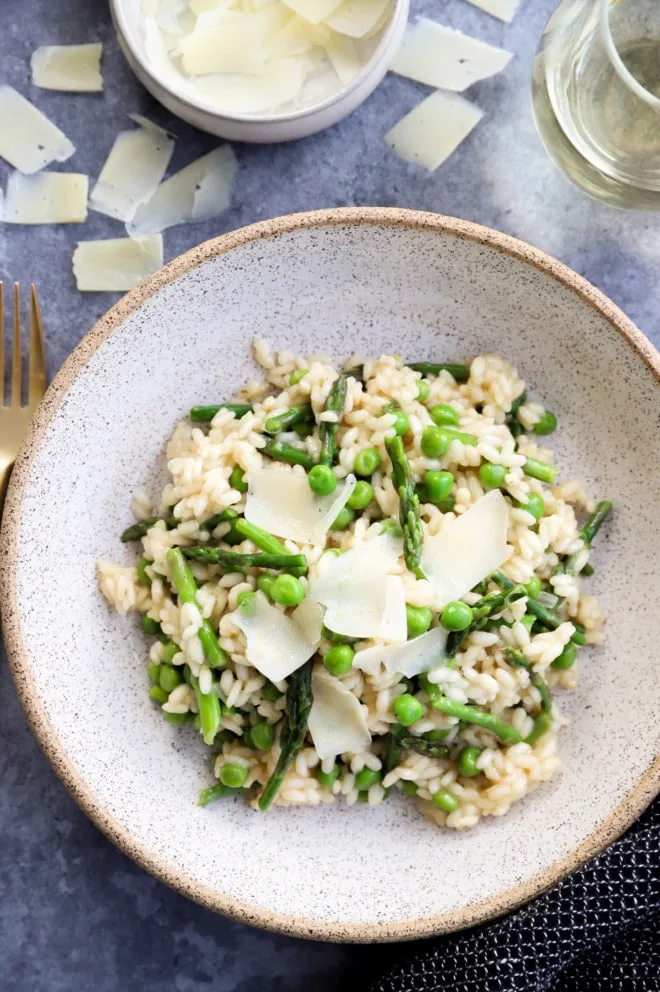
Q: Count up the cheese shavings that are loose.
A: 9